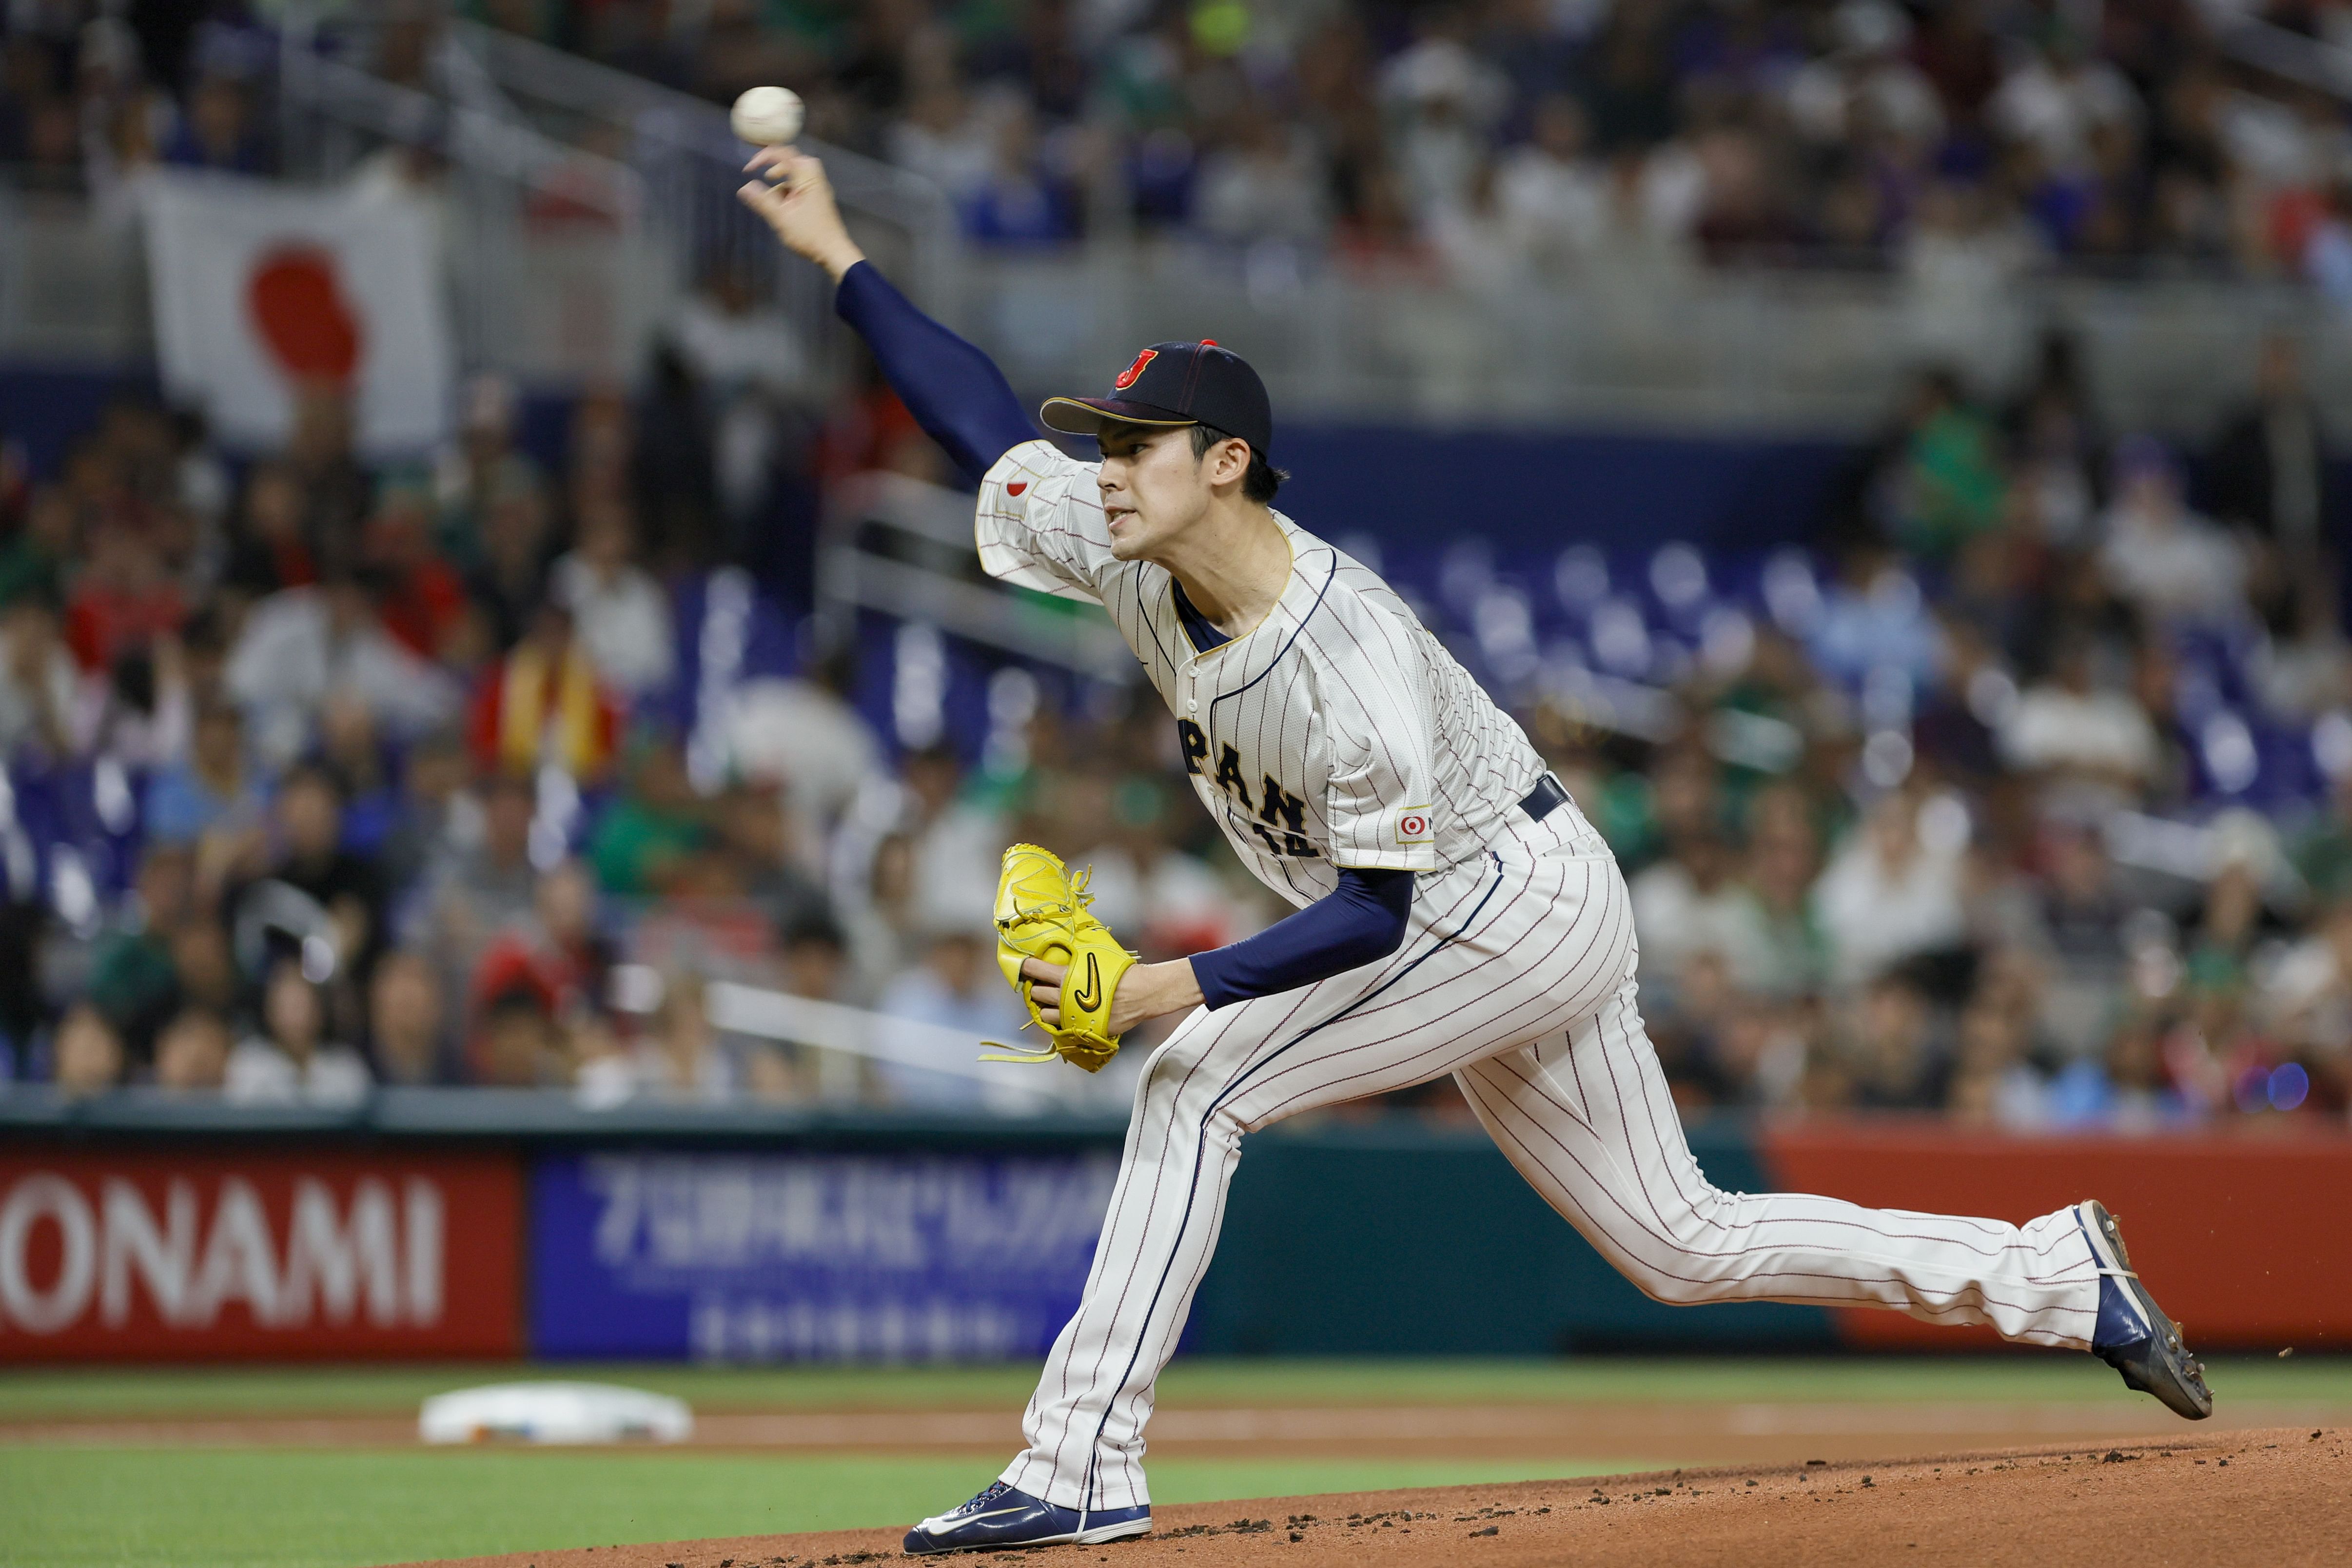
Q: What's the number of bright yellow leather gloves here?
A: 1